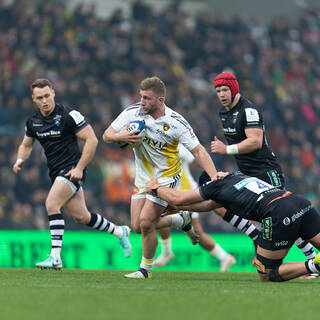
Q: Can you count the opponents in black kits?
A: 3